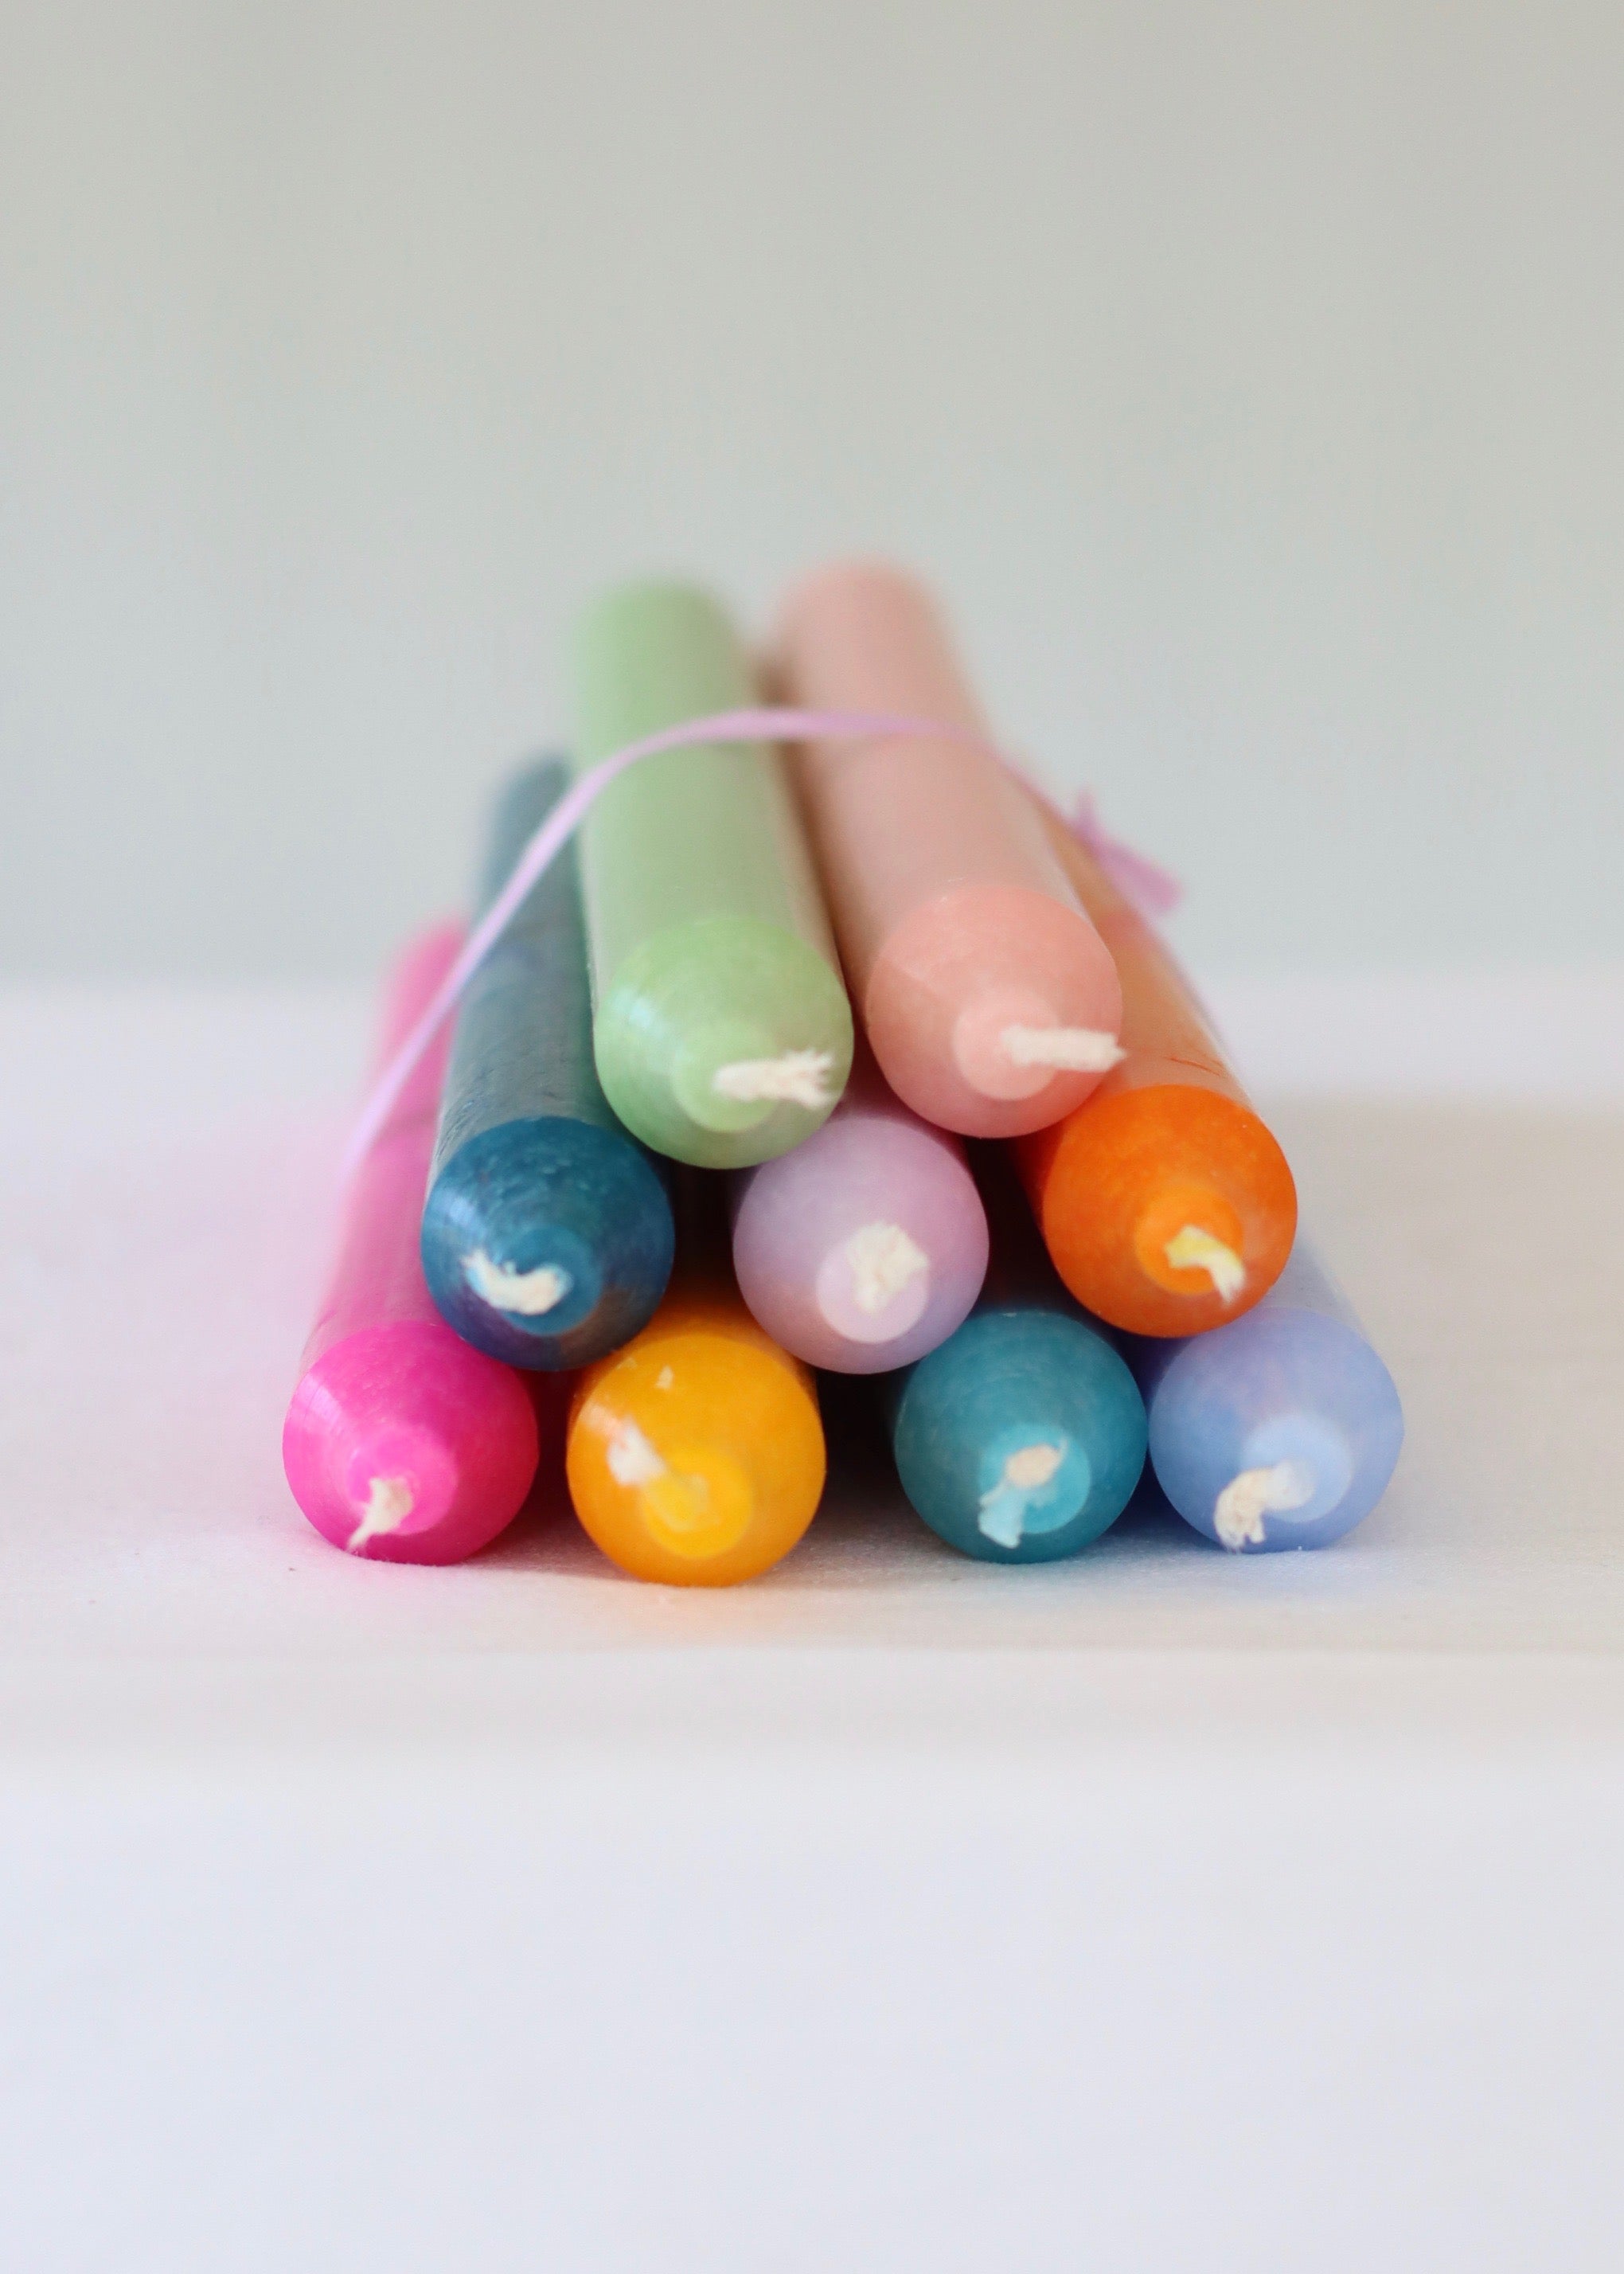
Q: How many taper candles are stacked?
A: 9